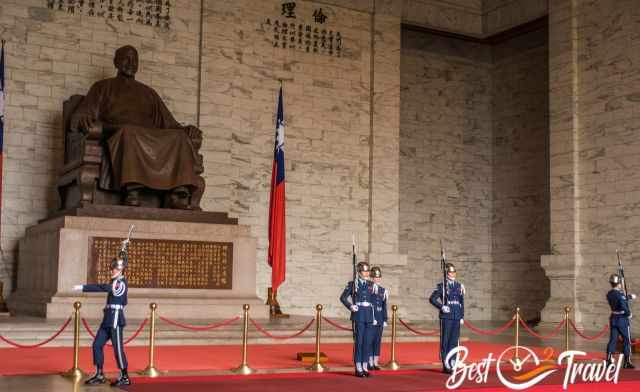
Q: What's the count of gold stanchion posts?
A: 7